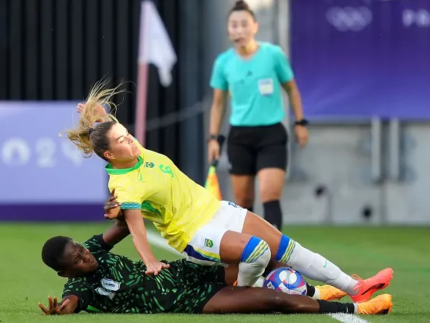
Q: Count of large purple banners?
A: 2